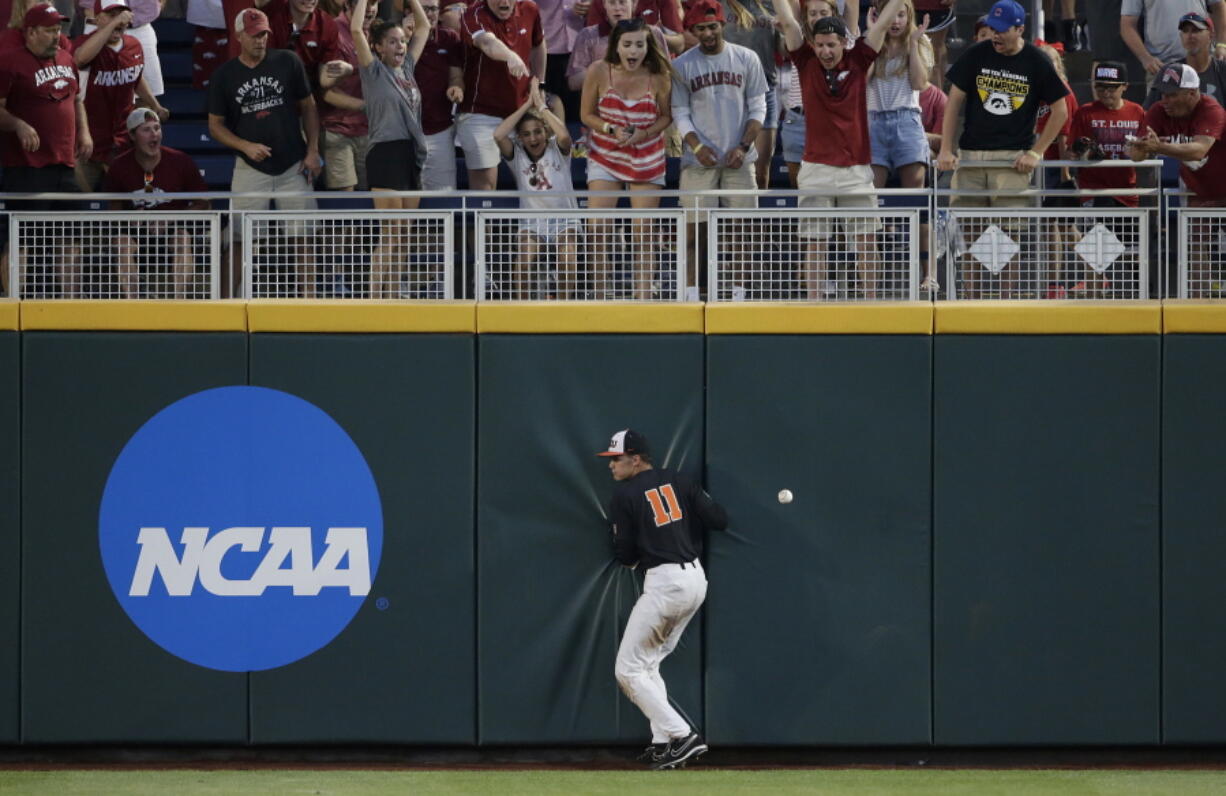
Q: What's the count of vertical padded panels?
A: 7